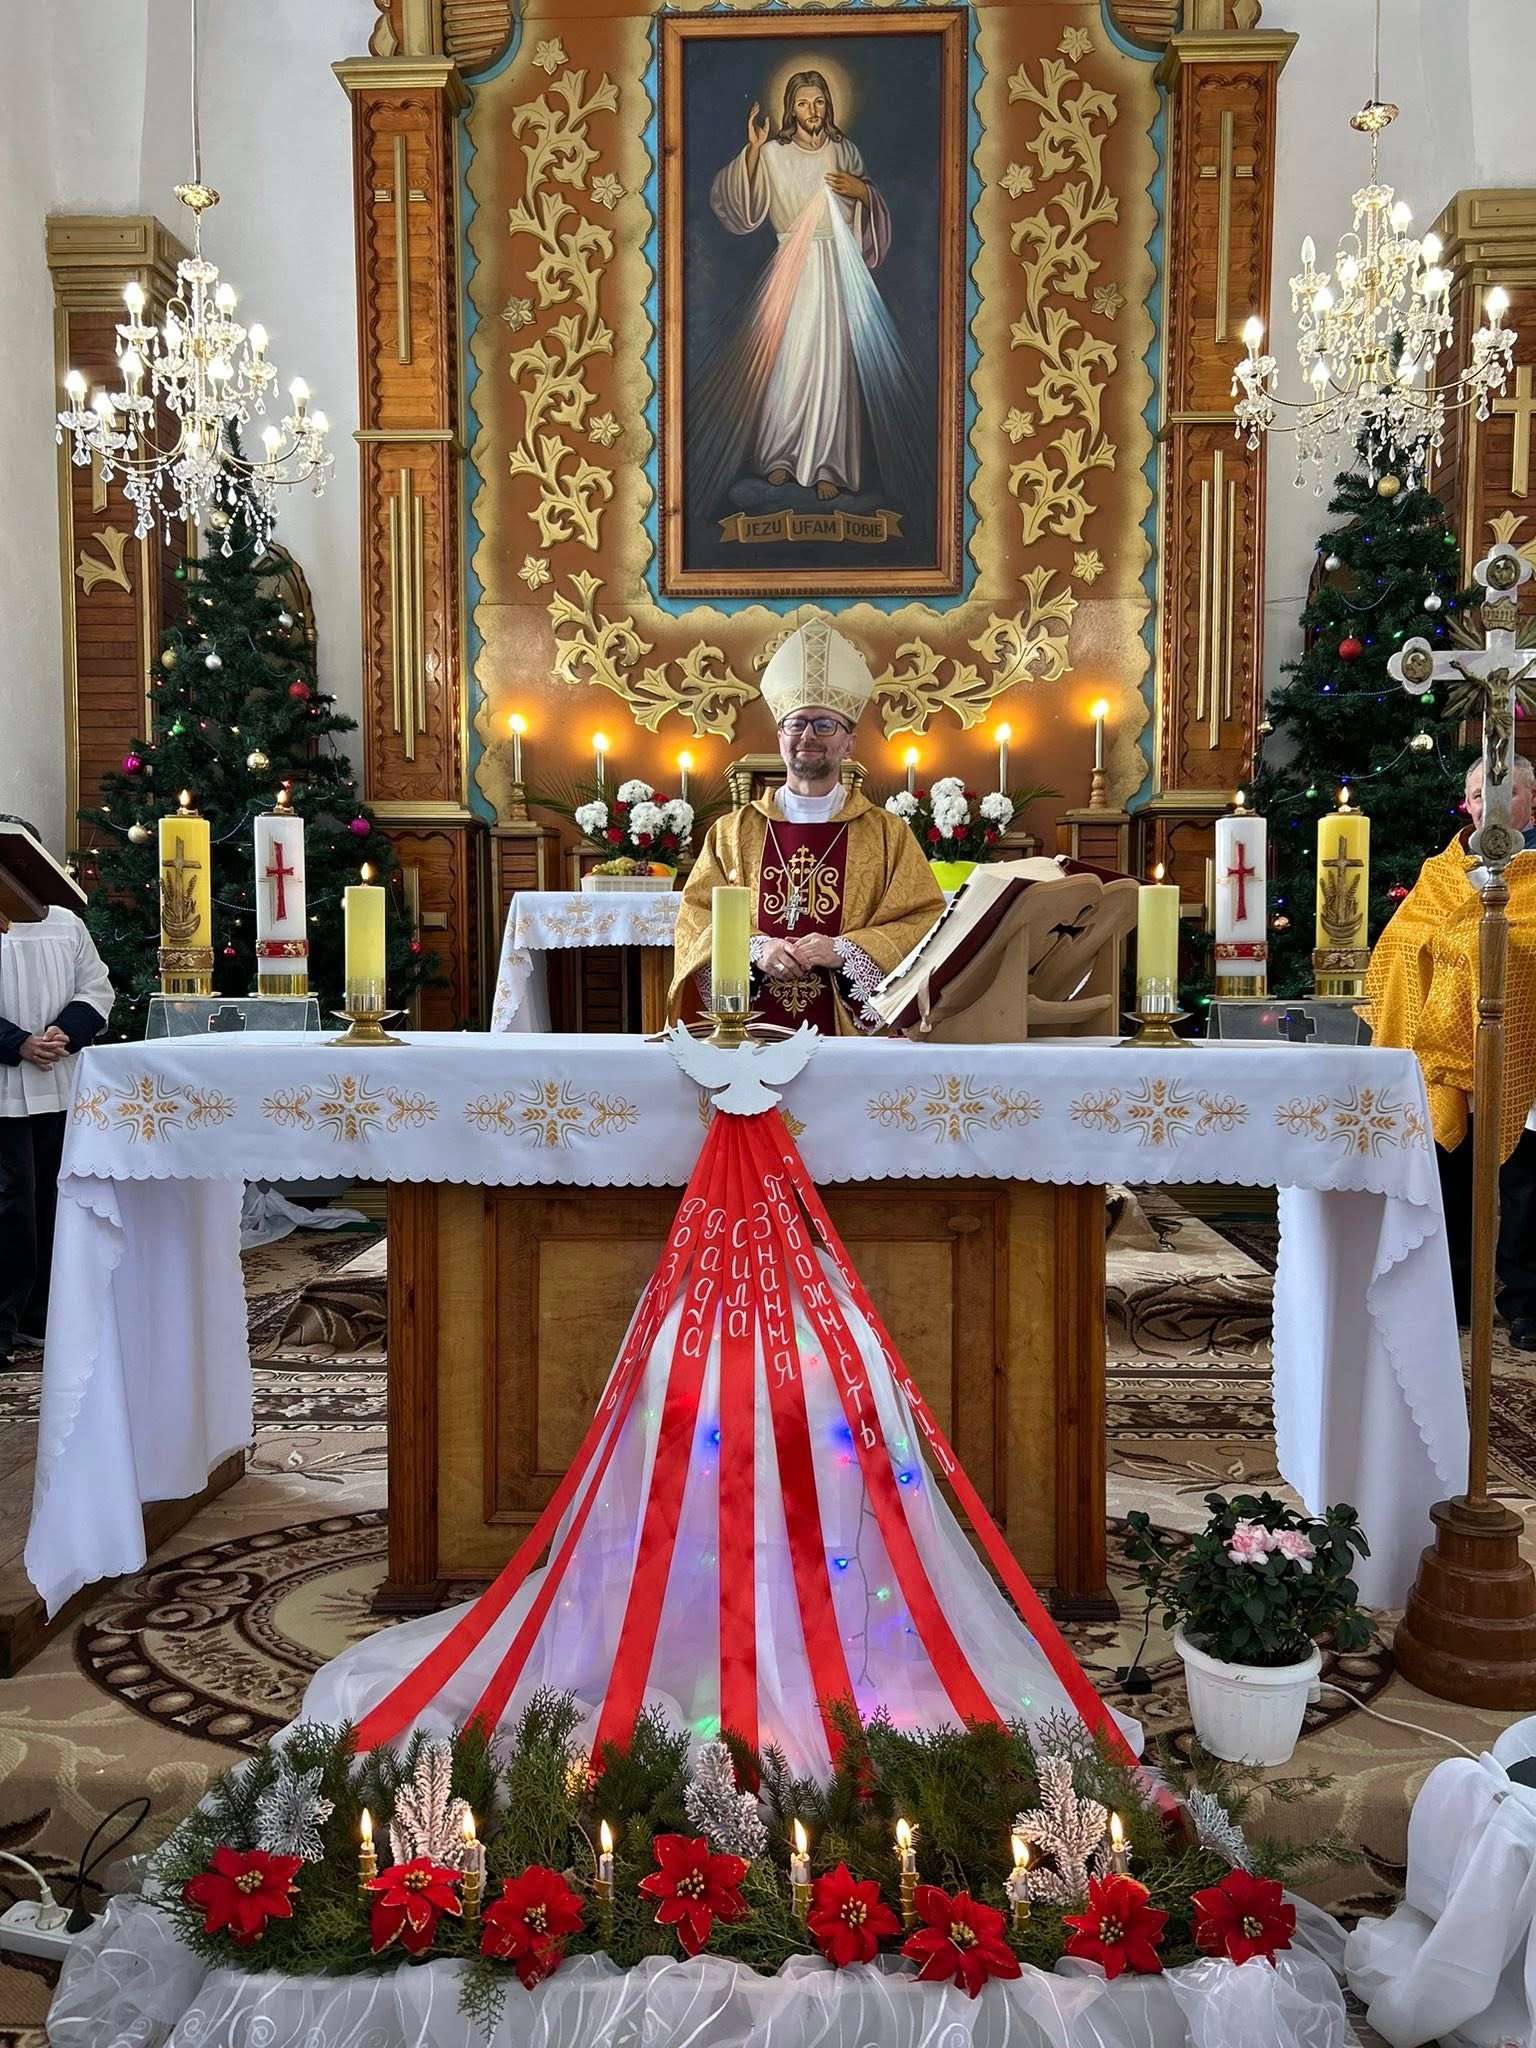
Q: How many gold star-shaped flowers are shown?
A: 10